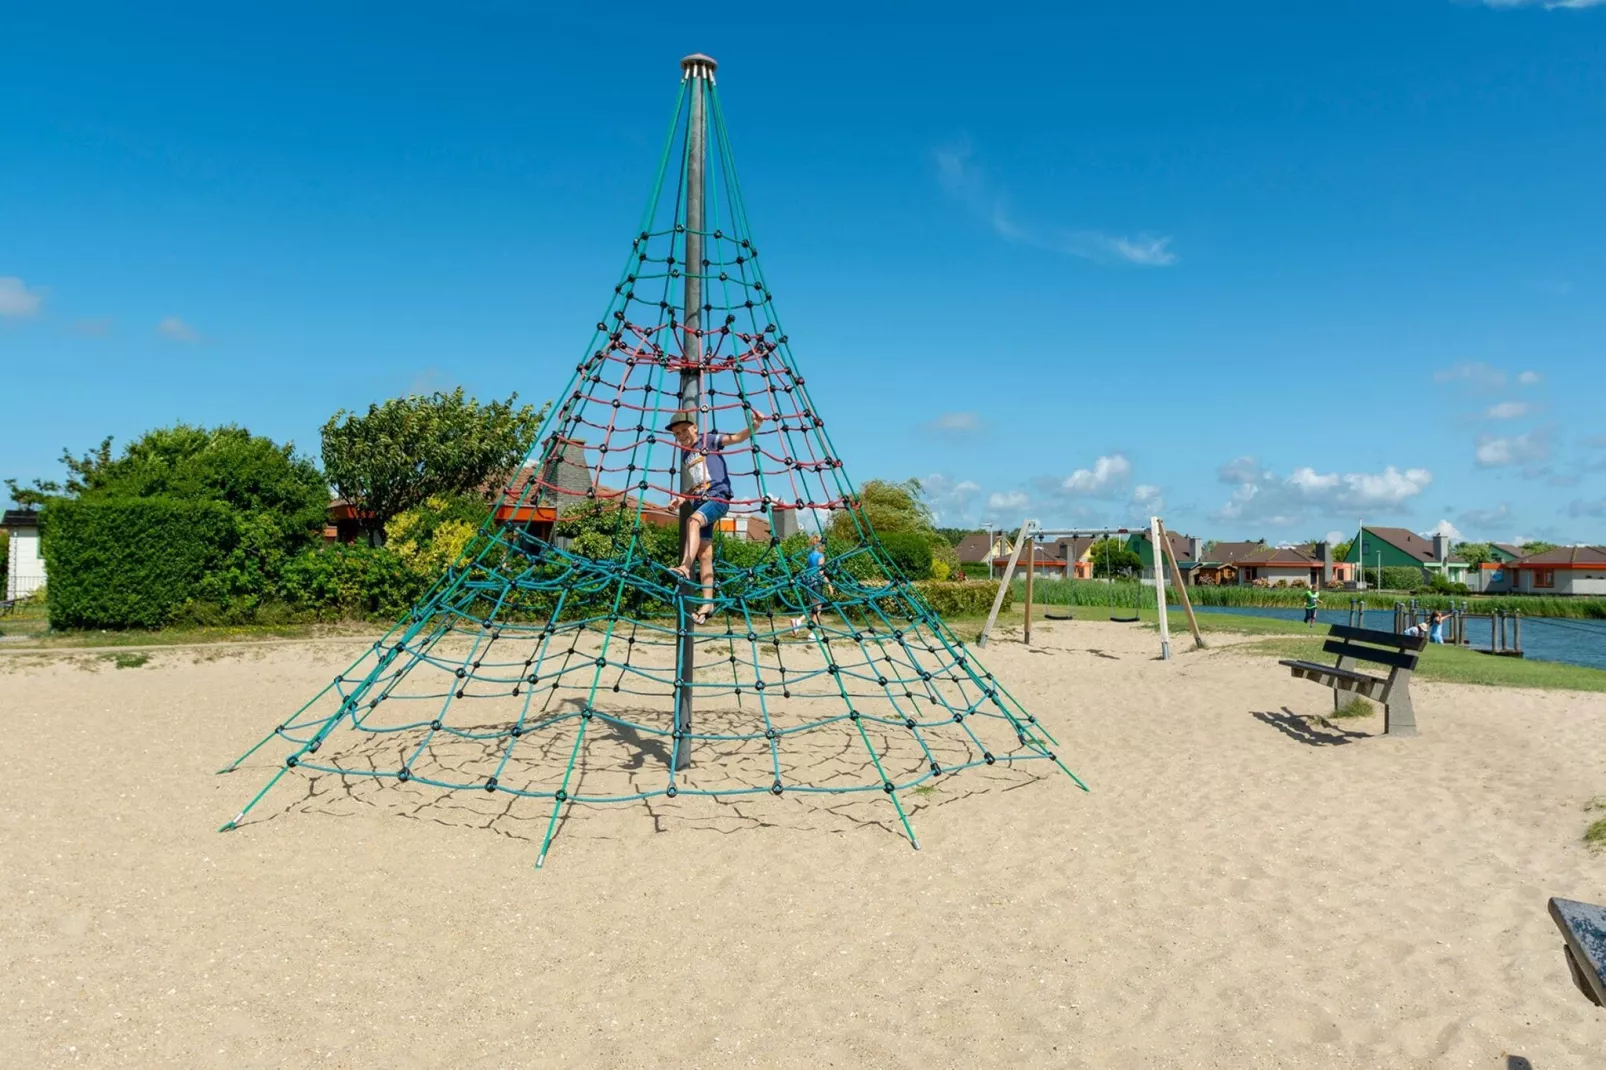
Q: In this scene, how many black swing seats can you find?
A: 2